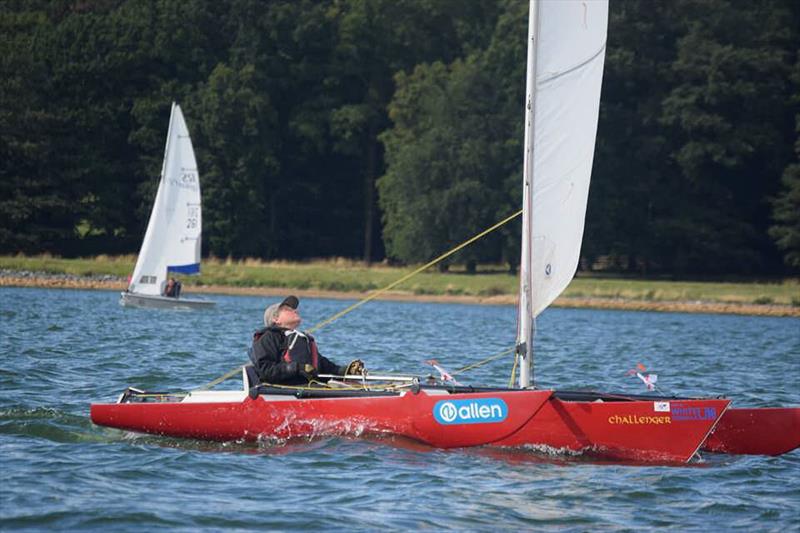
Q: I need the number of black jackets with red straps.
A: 1